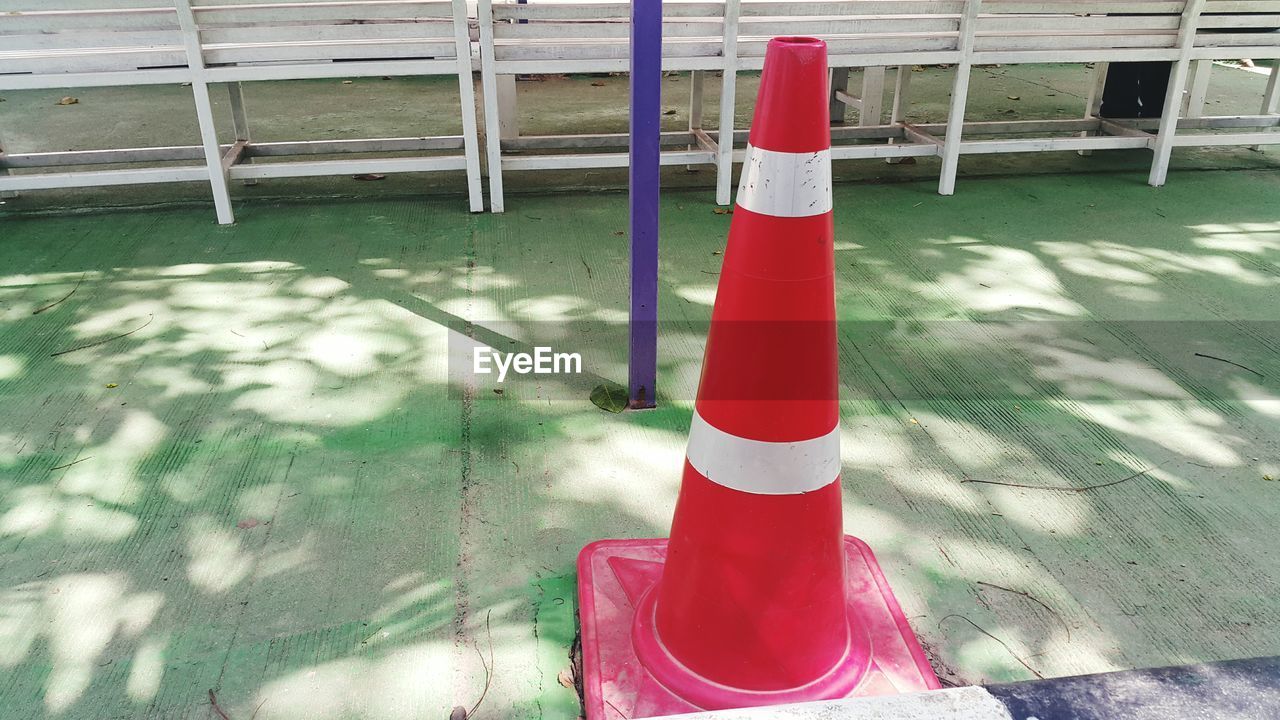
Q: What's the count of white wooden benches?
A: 2